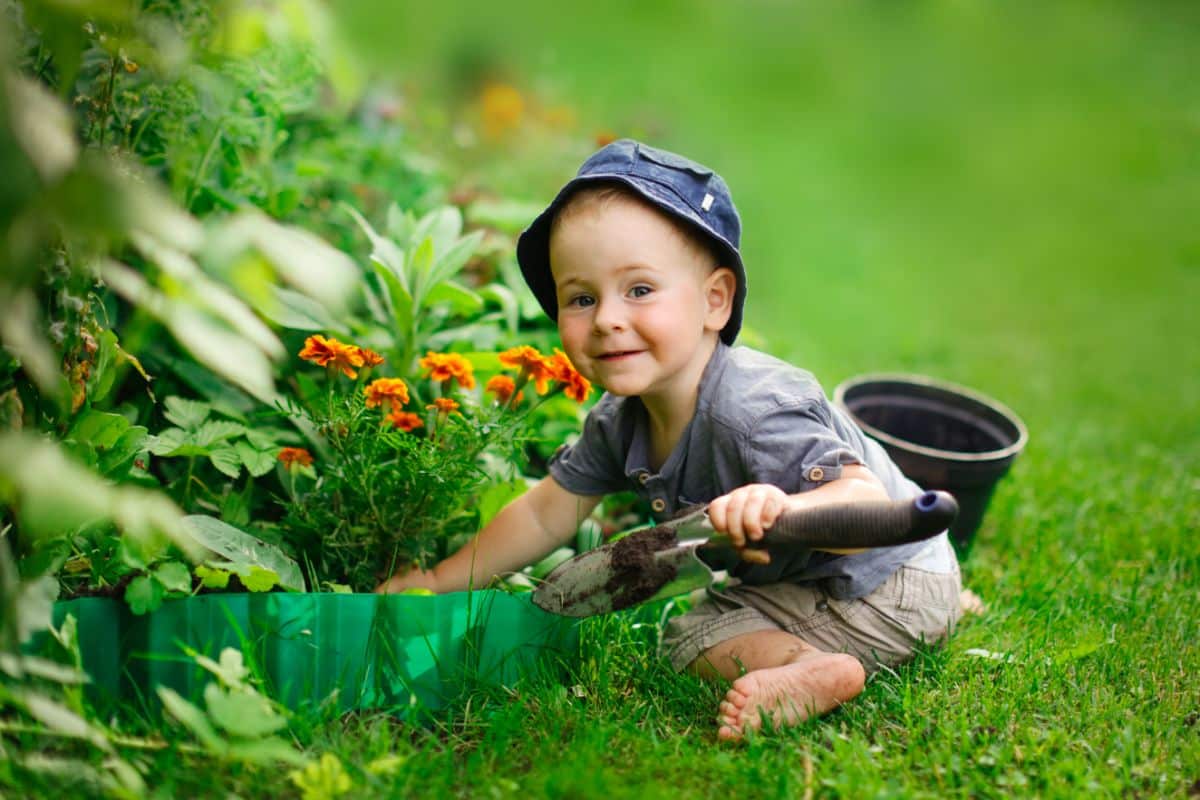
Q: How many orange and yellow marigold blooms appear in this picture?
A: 10